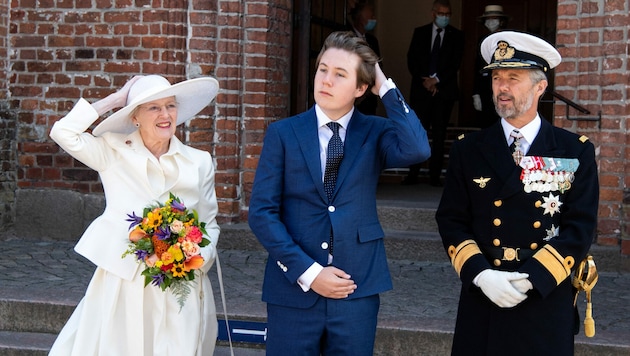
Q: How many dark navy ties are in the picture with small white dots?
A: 1